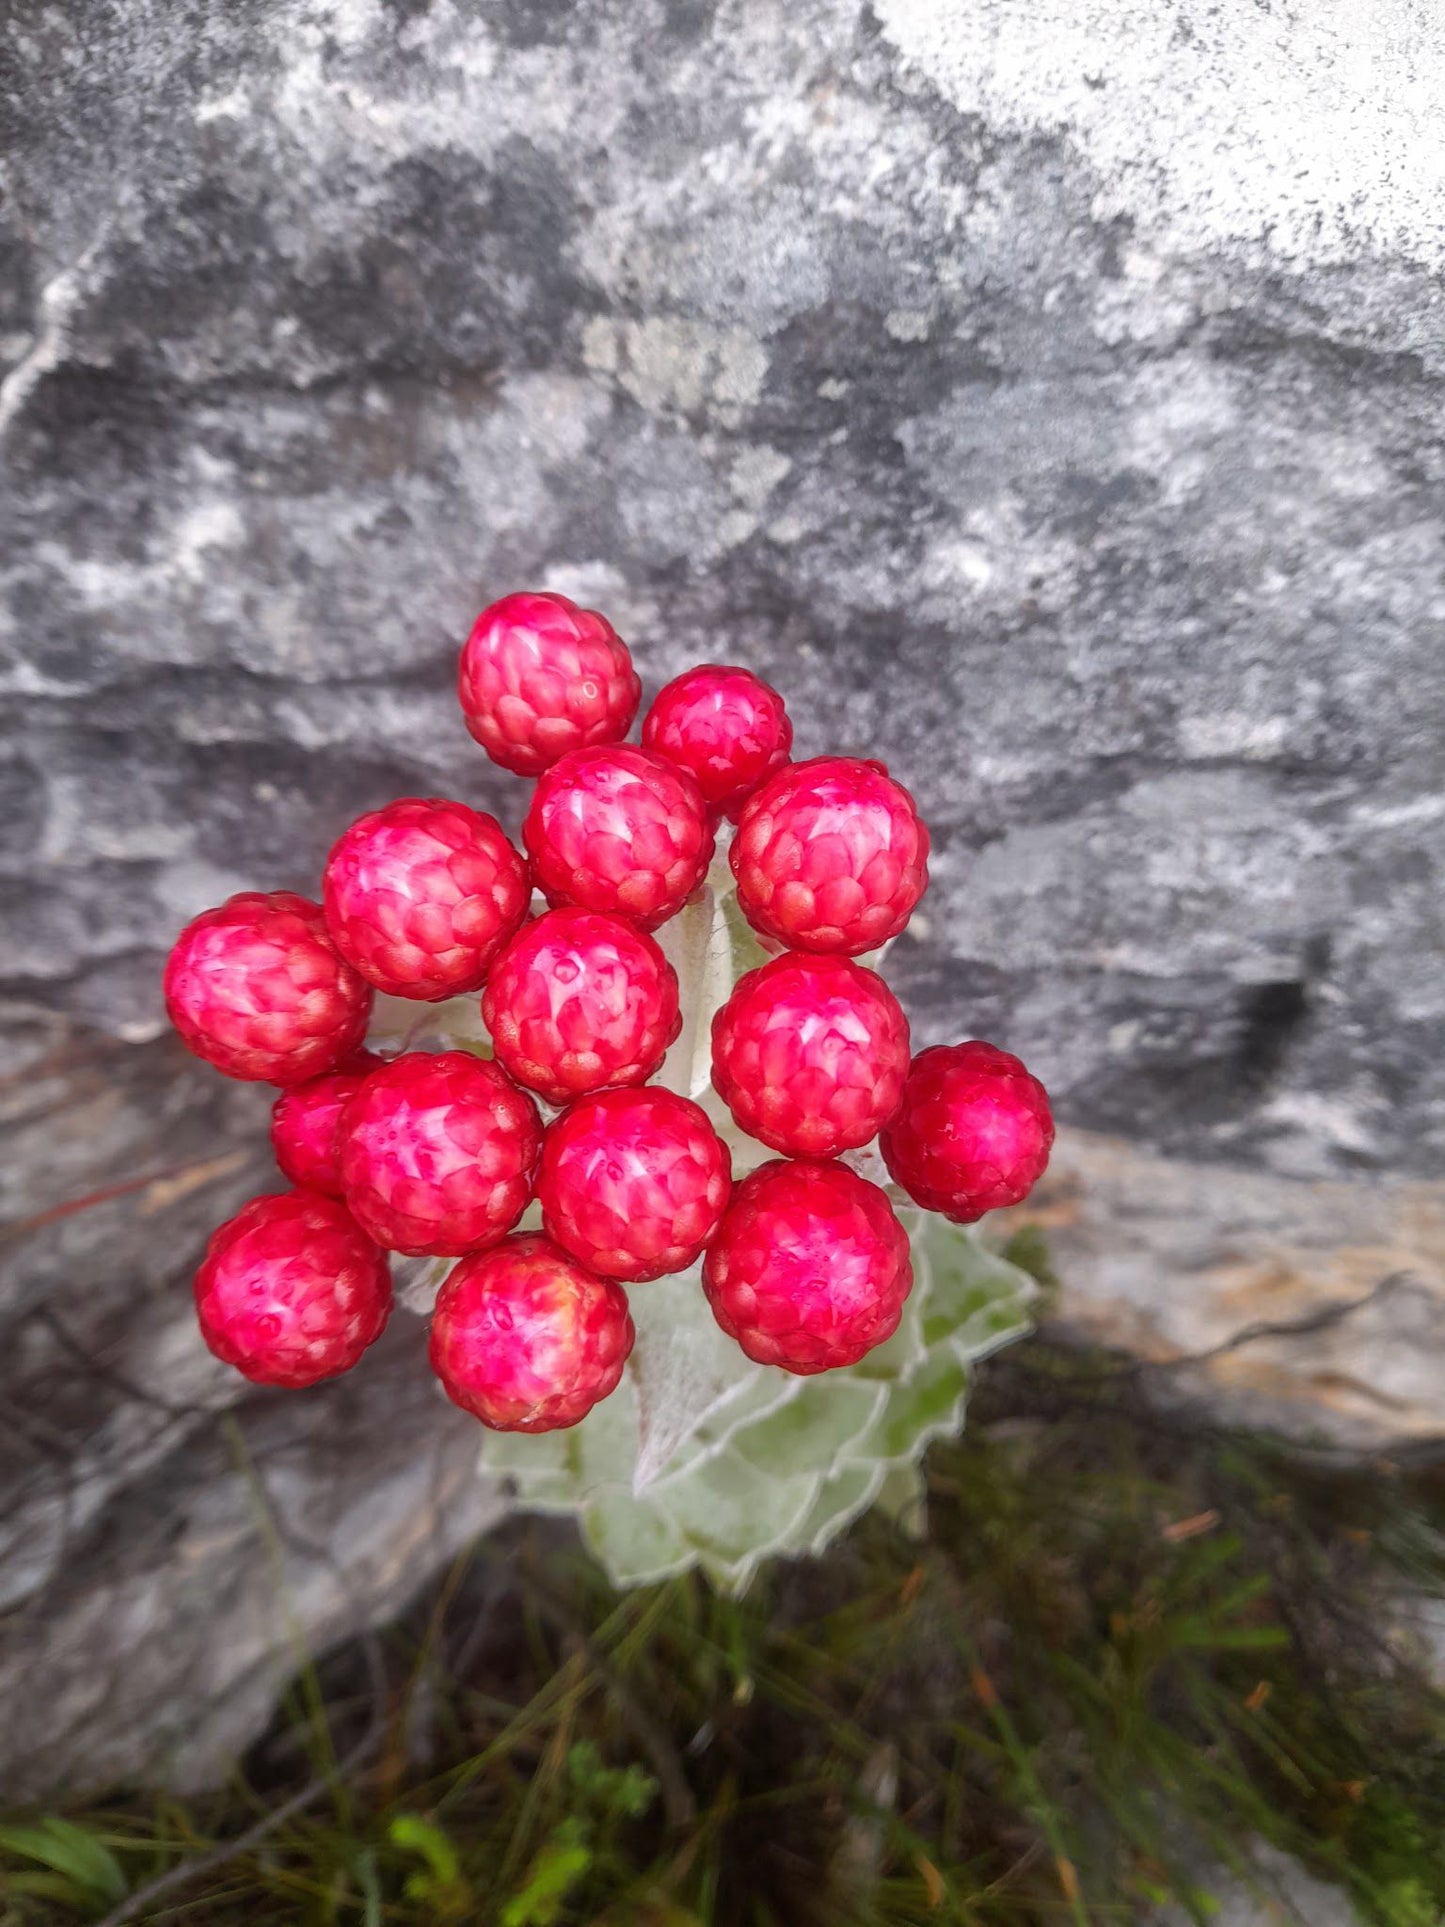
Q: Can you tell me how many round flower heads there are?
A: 15